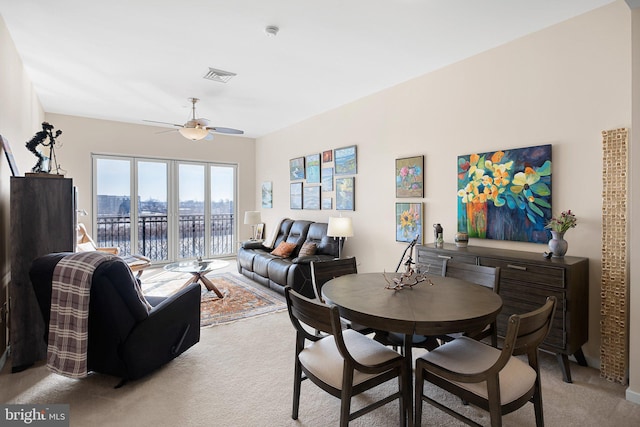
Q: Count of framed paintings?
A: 13